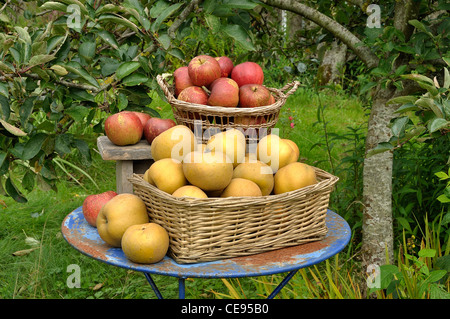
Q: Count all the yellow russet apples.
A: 13